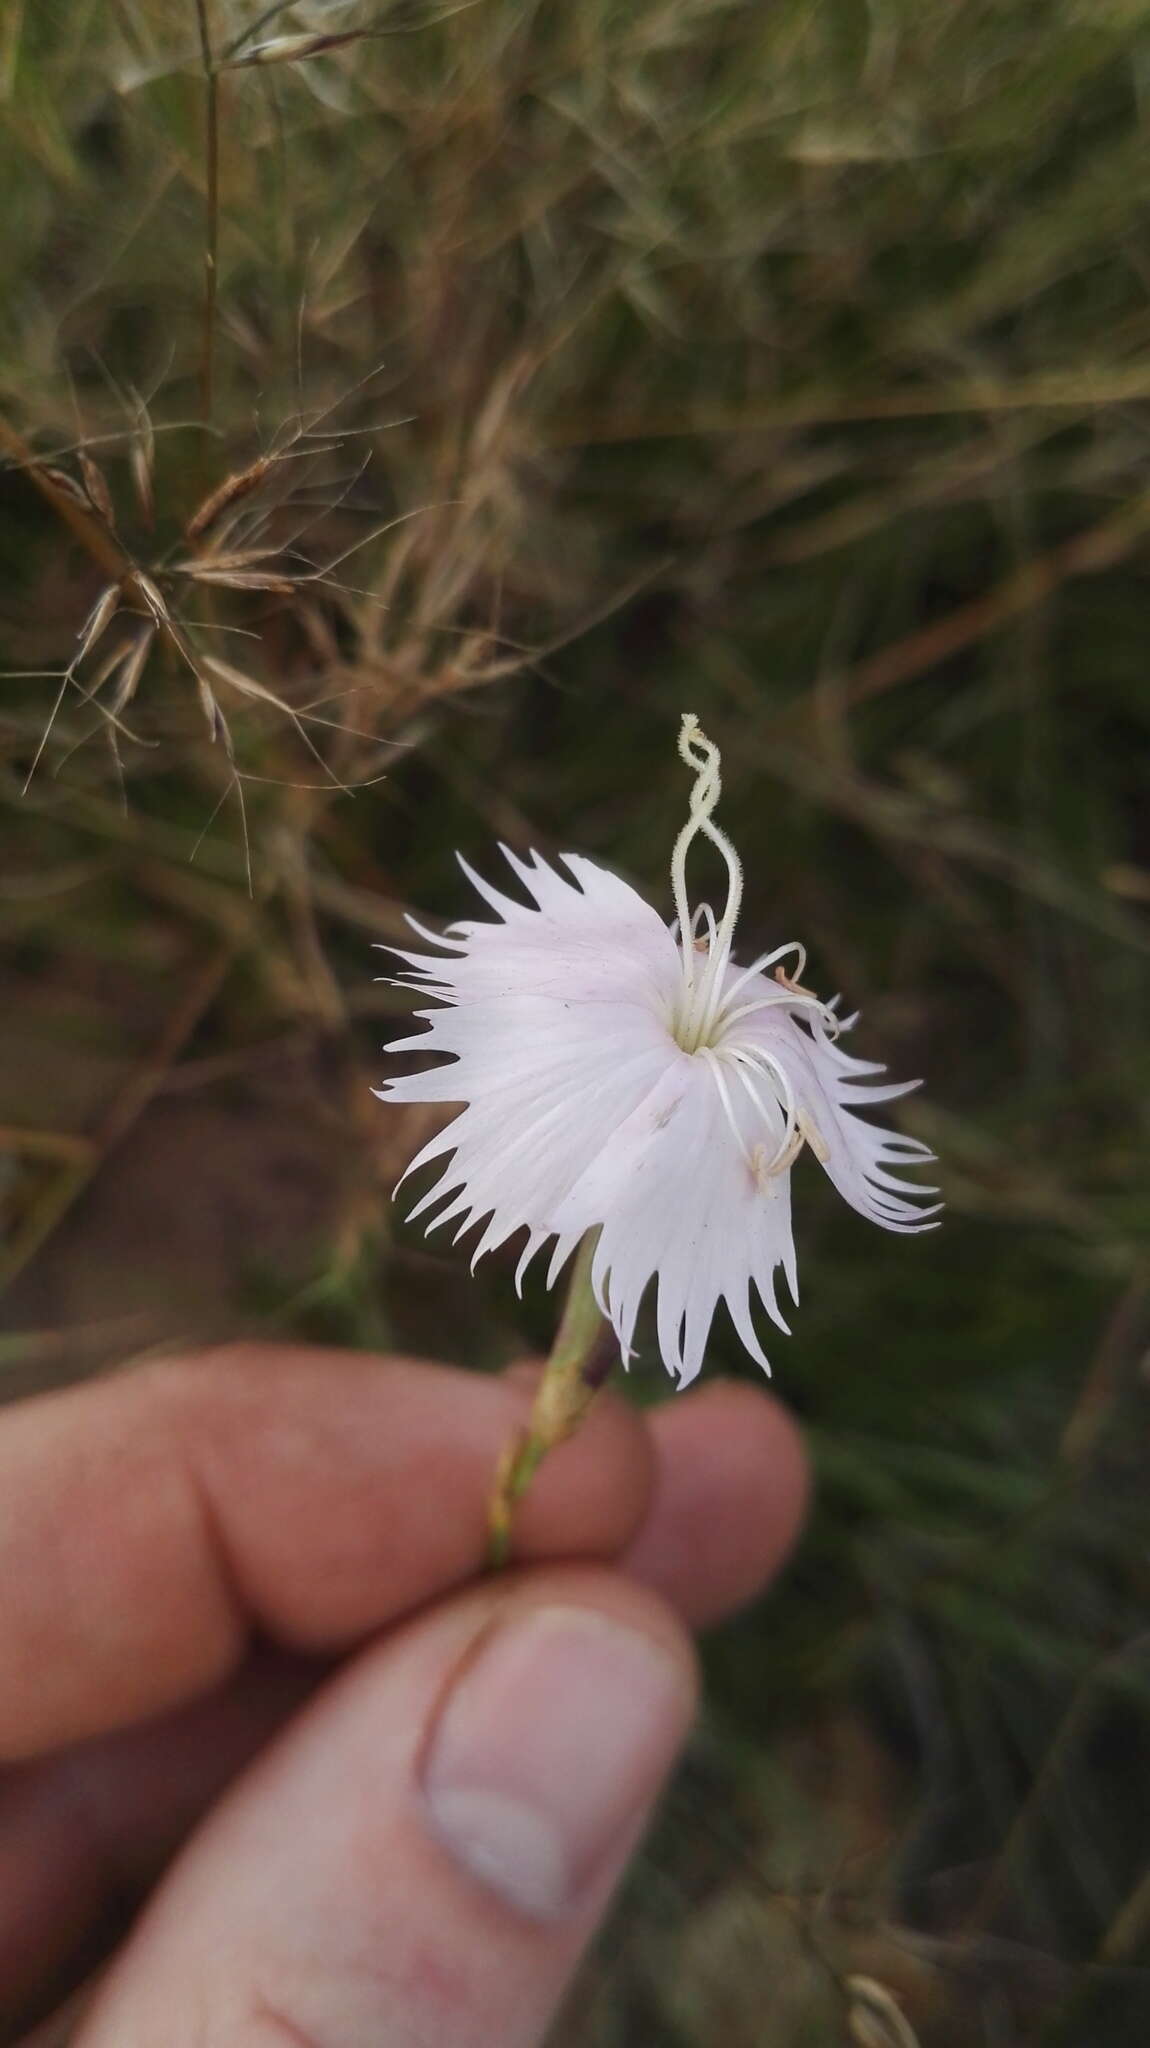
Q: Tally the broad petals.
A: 5